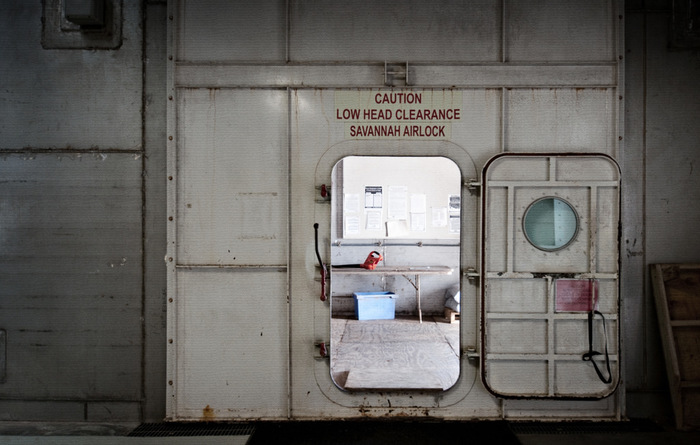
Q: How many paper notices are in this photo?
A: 11